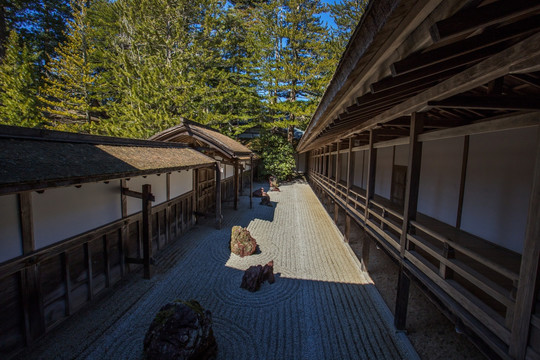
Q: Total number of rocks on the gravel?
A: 6